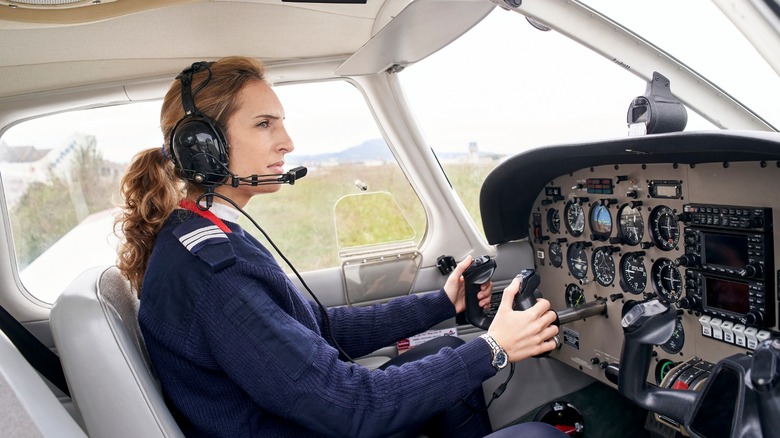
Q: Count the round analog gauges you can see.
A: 13